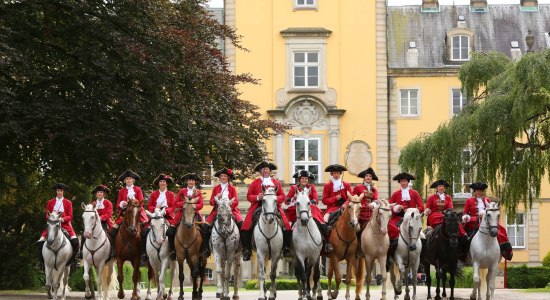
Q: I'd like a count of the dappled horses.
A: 1